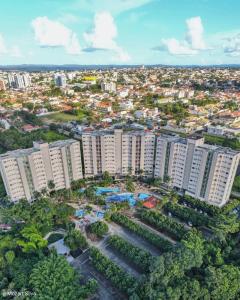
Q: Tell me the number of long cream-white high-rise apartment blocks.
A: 3